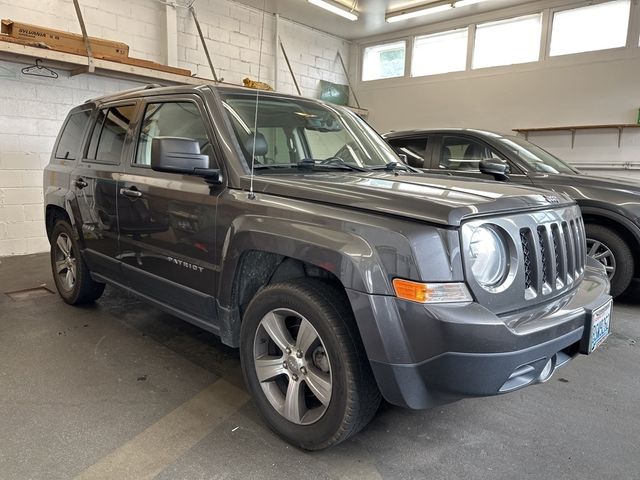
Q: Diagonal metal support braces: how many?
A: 4